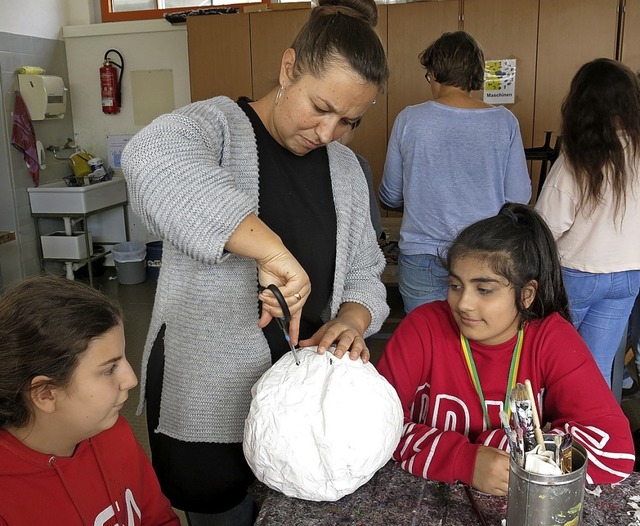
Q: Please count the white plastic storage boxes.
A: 1